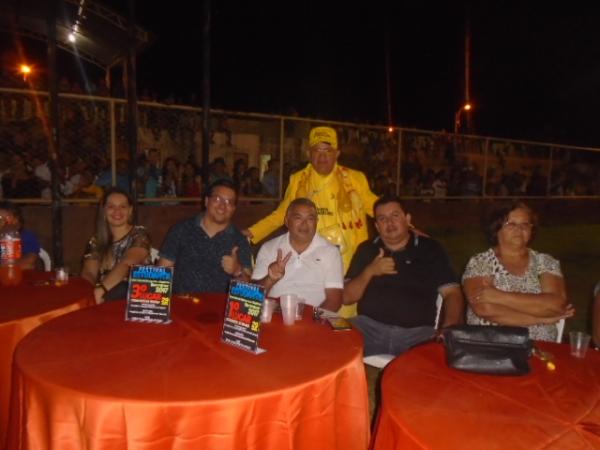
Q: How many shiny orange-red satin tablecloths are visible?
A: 3